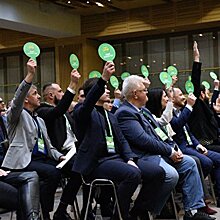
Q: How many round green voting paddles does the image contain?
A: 12